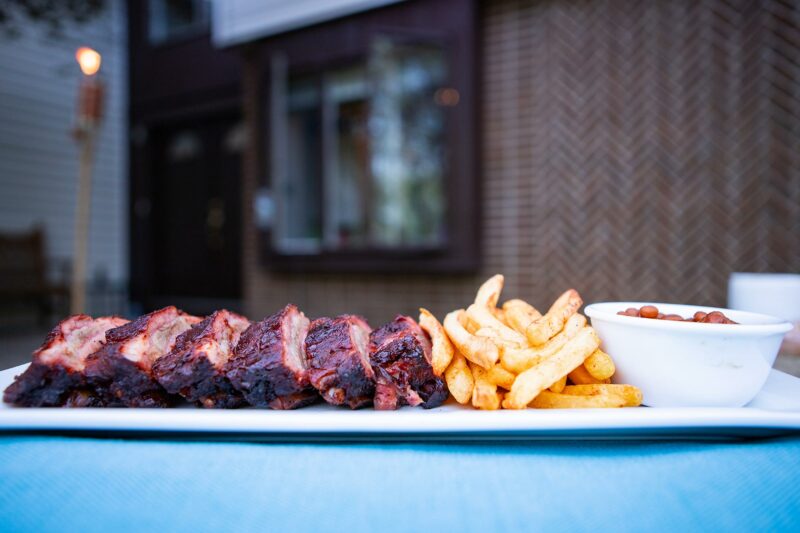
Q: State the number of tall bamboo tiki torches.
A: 1